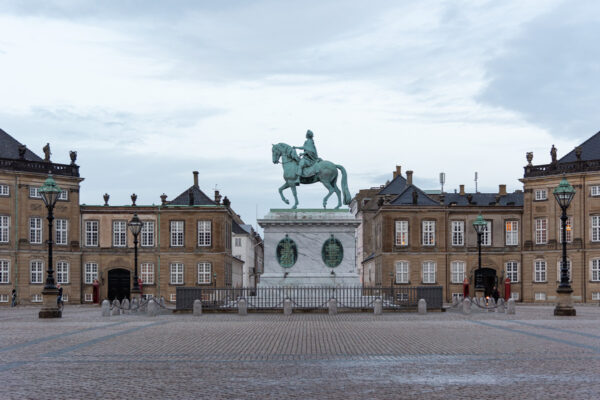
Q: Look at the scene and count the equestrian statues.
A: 1